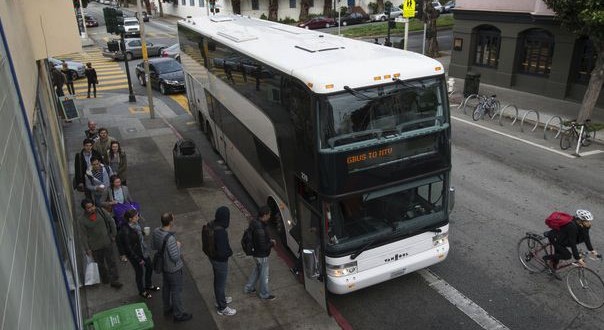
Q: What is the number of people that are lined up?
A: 11